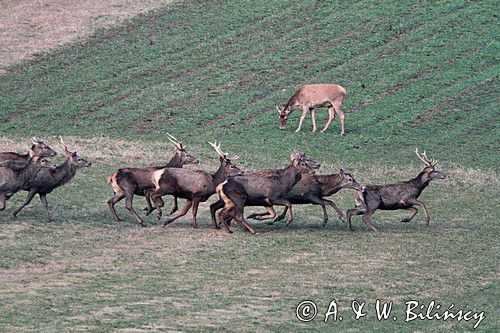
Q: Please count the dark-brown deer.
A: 9